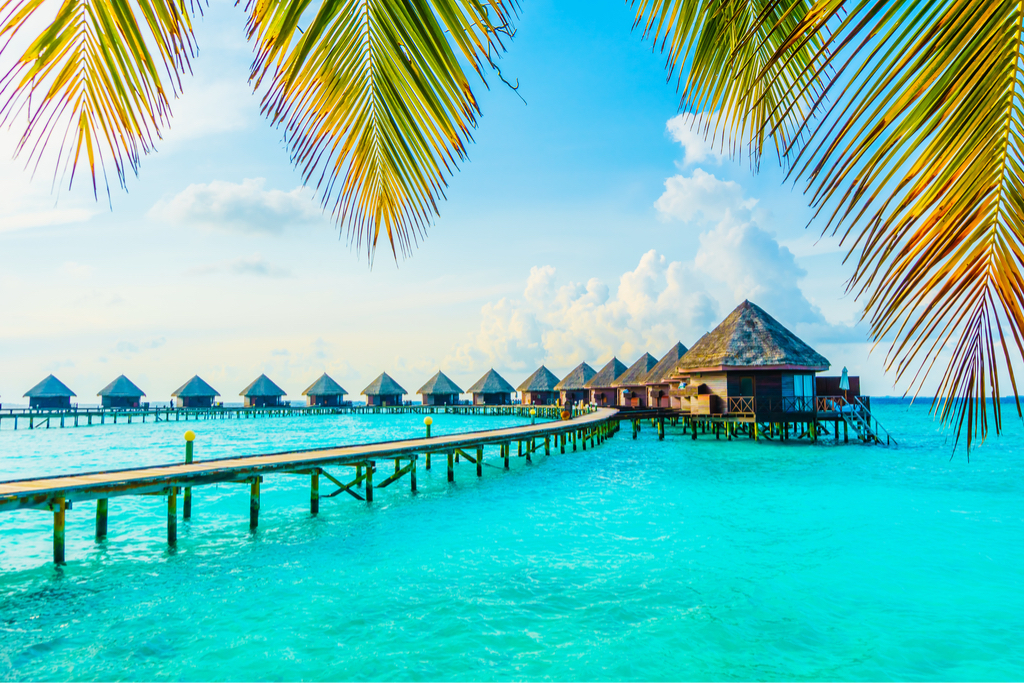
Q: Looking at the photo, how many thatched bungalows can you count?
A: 15